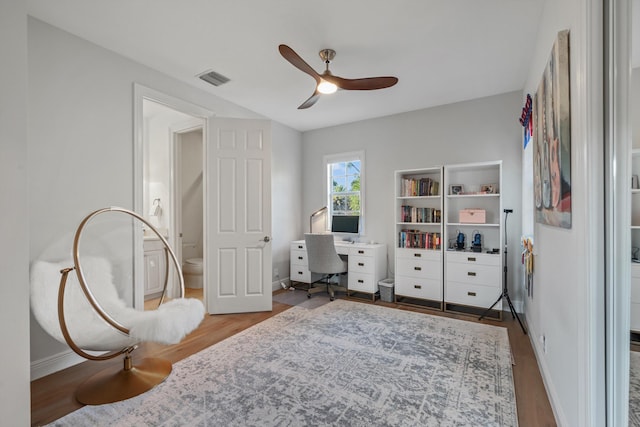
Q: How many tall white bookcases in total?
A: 2